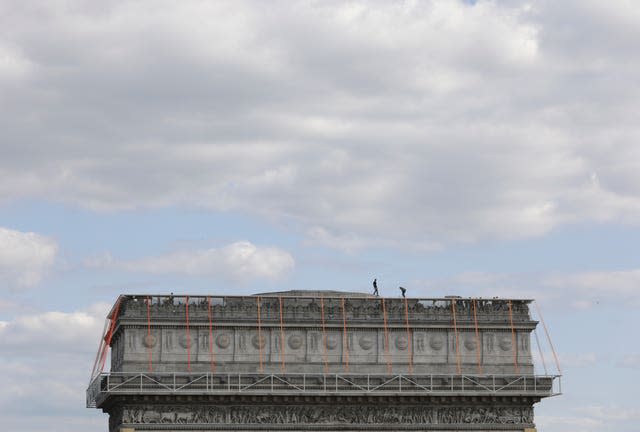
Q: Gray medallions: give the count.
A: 11